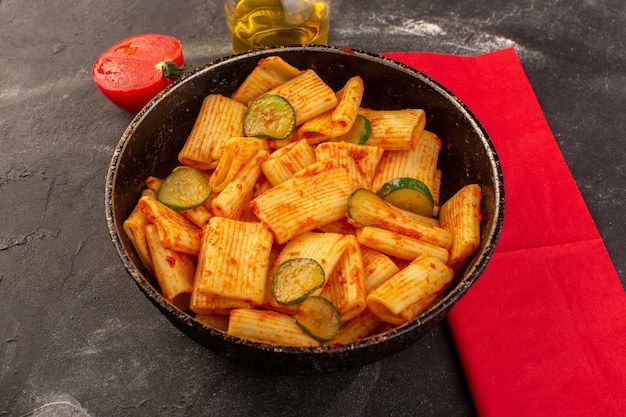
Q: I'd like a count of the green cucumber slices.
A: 7